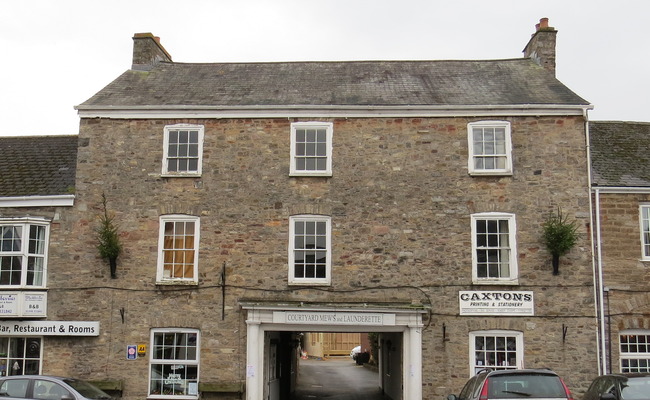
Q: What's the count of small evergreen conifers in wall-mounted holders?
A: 2